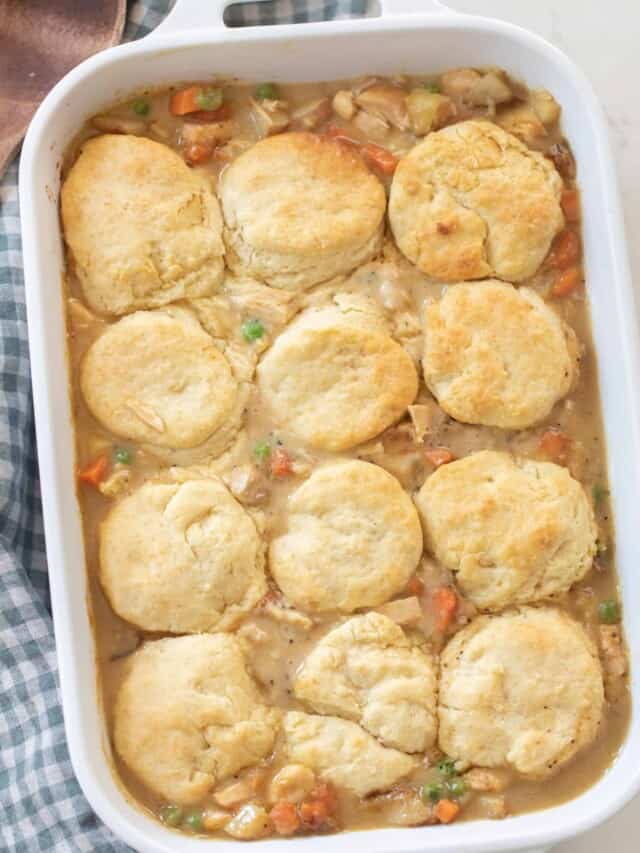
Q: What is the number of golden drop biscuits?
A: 12